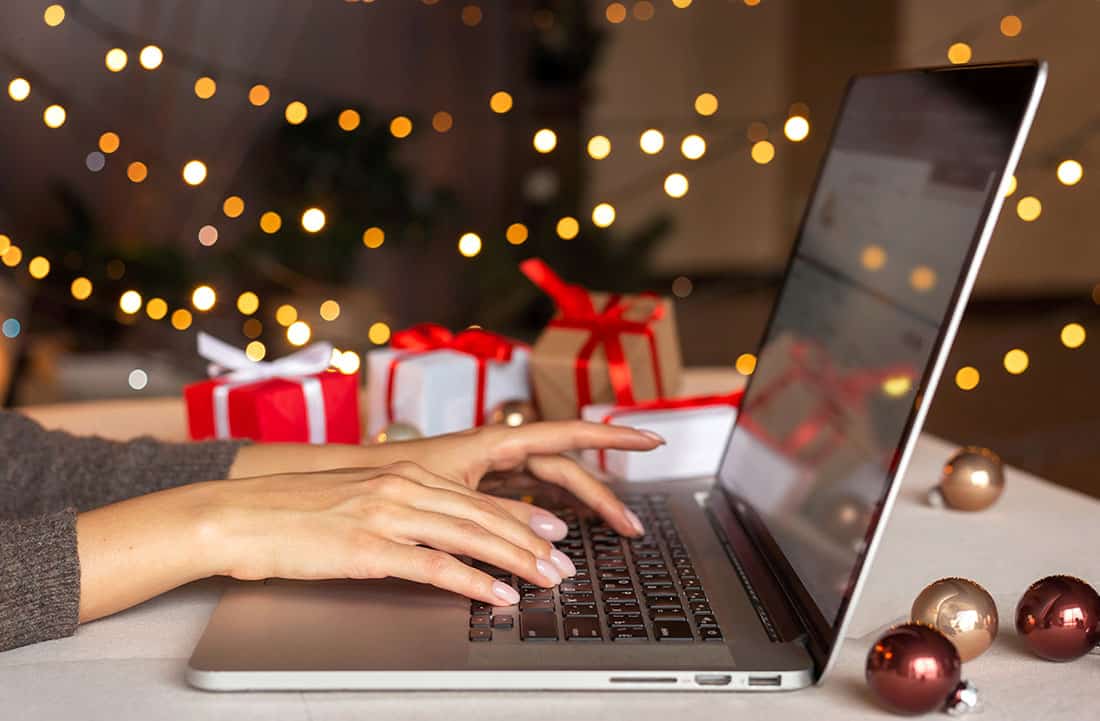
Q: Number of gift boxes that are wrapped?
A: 4